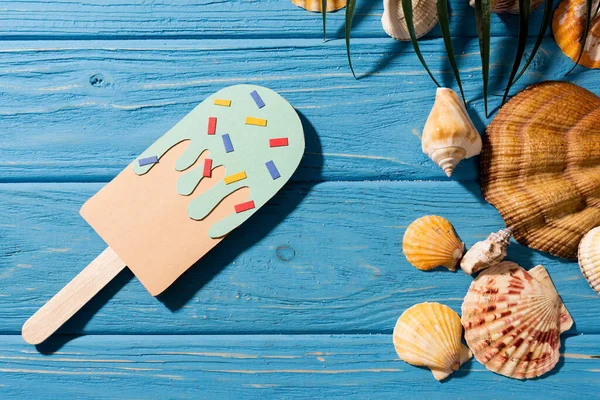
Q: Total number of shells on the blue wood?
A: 11